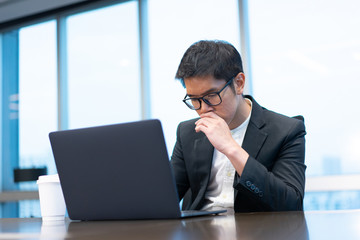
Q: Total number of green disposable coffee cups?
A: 0